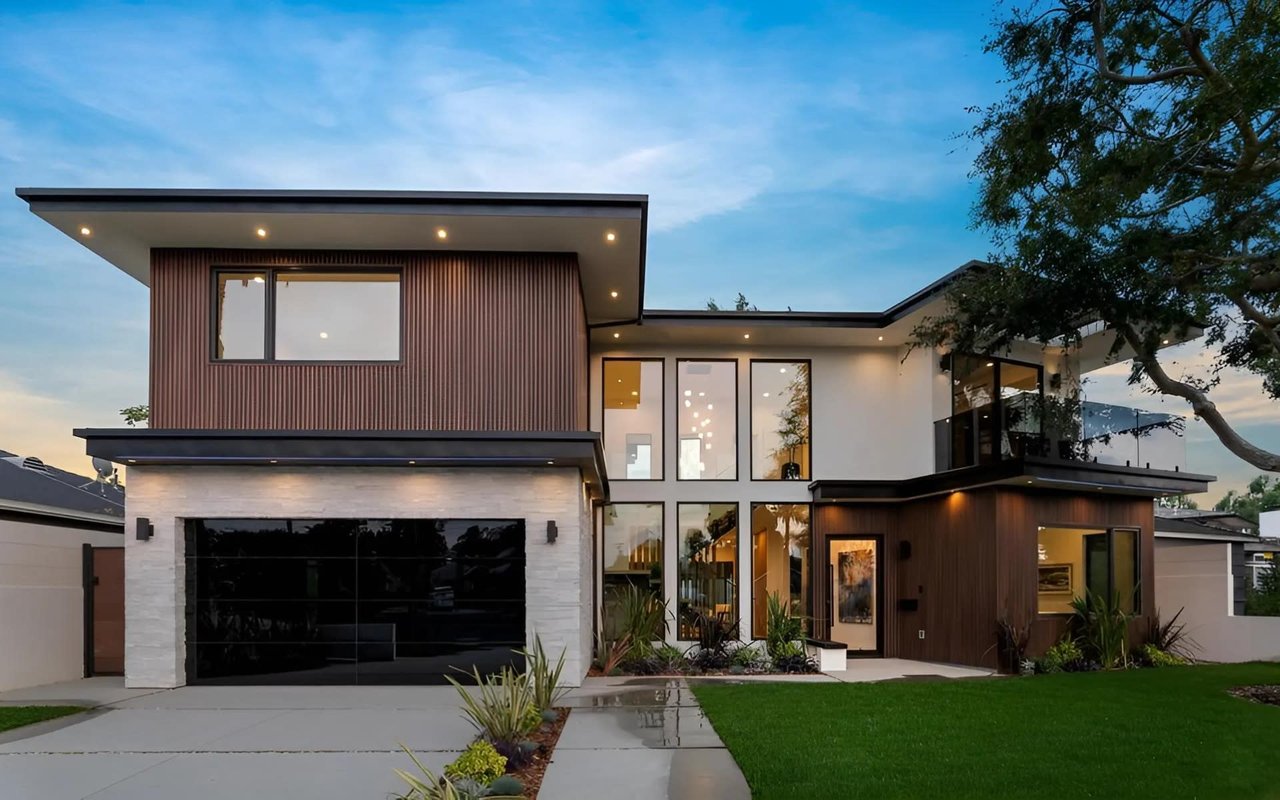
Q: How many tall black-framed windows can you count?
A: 6